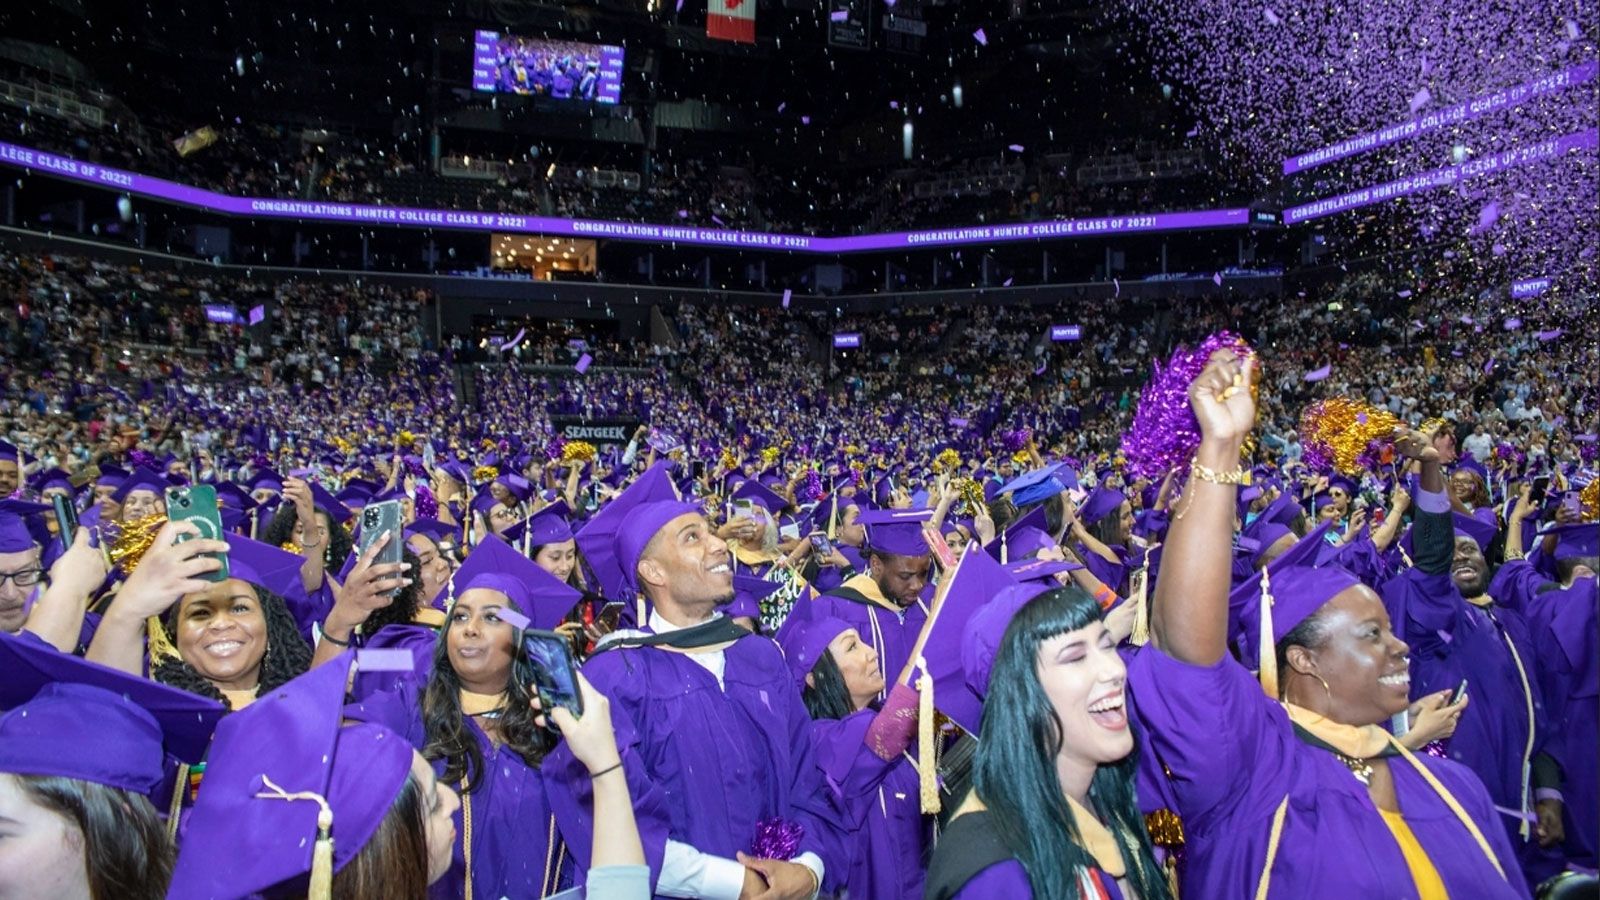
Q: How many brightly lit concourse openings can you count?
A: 1